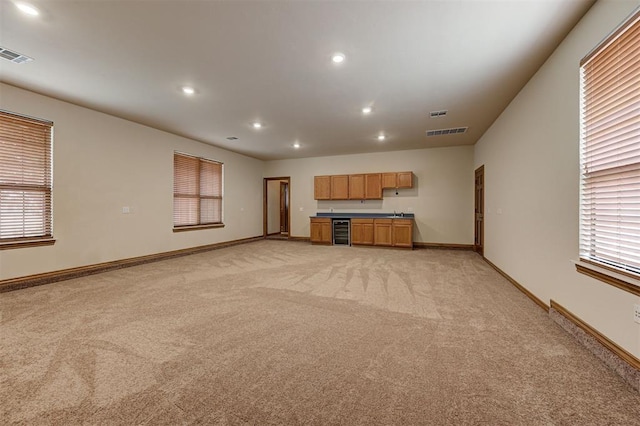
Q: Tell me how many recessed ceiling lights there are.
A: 7